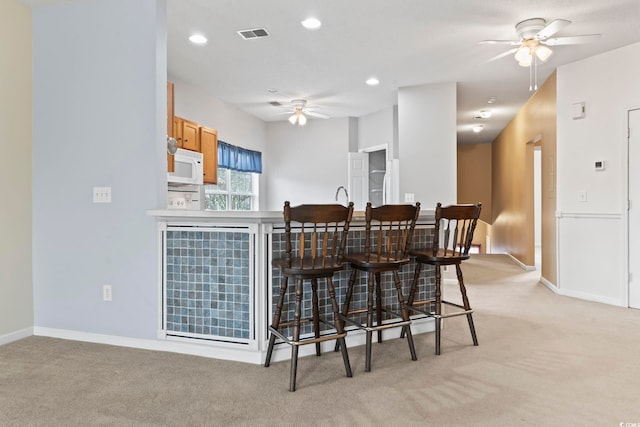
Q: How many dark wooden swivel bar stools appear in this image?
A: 3